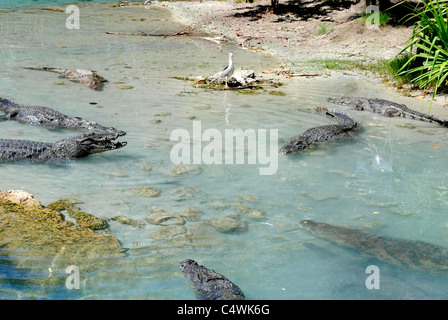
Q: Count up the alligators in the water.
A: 7